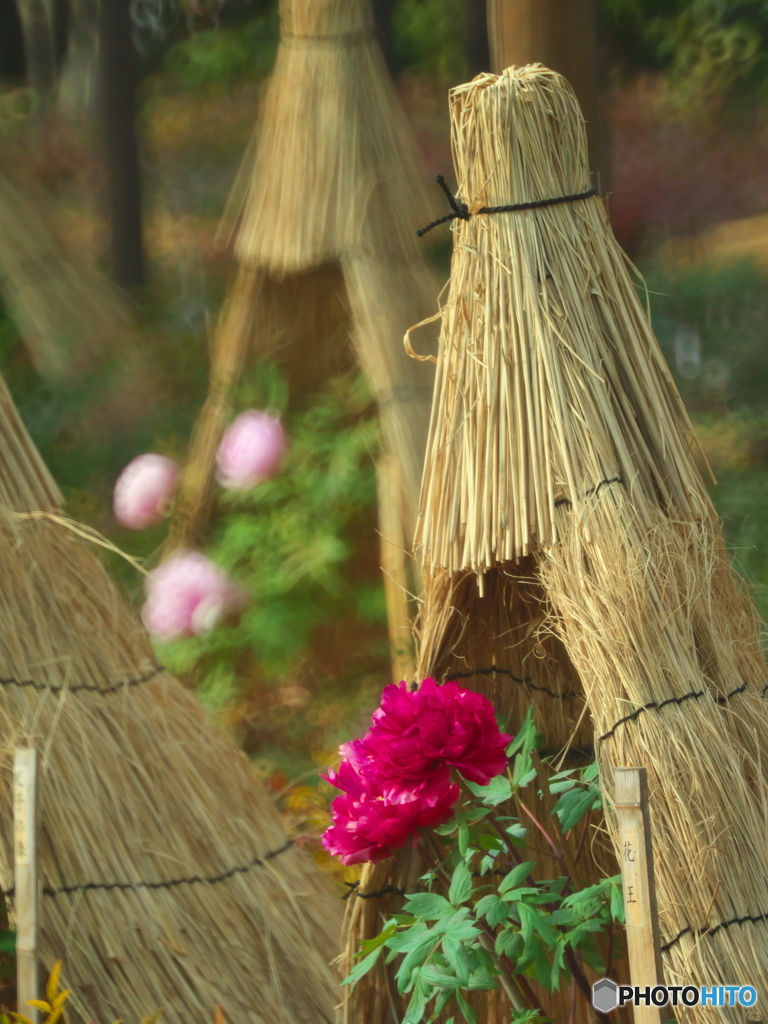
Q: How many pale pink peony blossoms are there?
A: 3